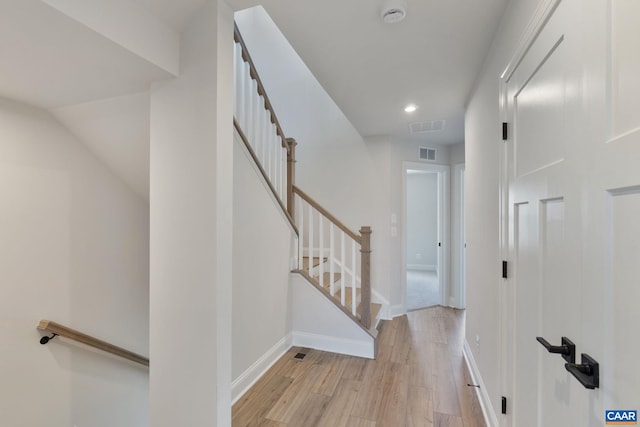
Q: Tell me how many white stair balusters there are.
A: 14